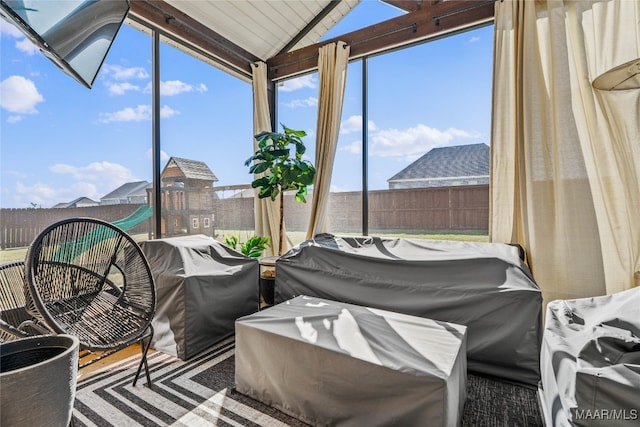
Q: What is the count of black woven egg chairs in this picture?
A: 2